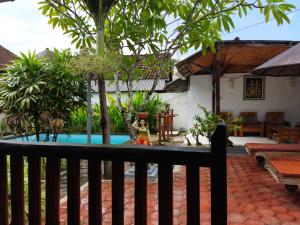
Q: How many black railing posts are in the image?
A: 11